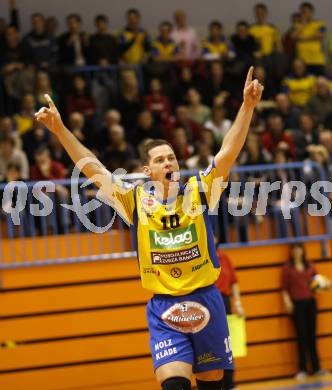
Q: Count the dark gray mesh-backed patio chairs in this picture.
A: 0